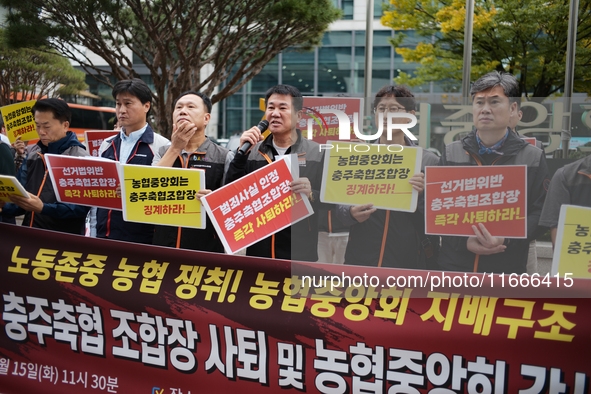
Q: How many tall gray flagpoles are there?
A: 3